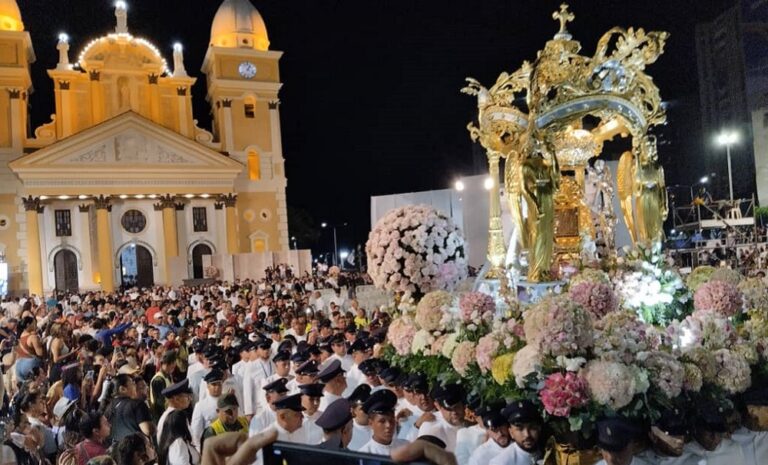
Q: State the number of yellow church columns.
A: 4